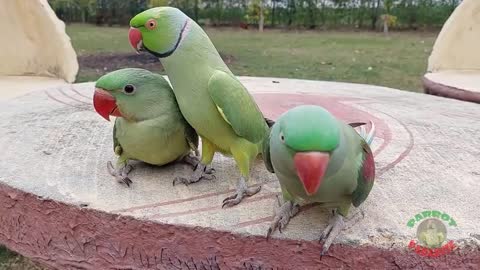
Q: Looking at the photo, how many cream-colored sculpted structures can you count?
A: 2